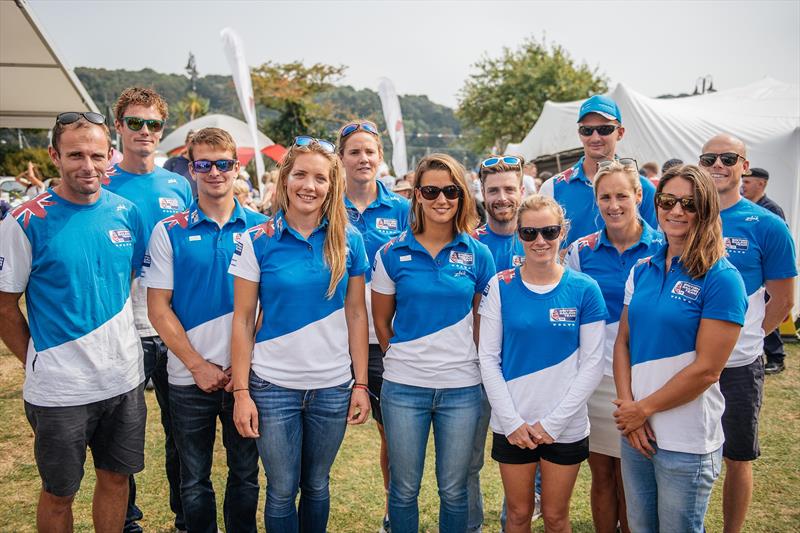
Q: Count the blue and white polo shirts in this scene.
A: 7